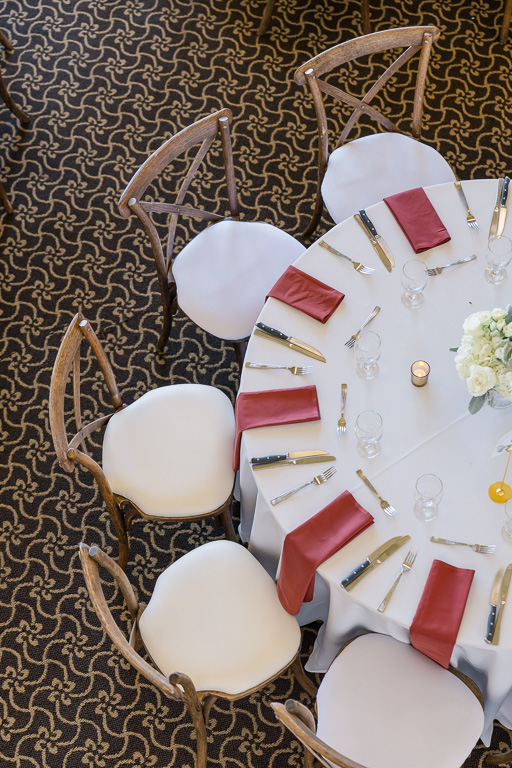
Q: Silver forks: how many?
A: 10